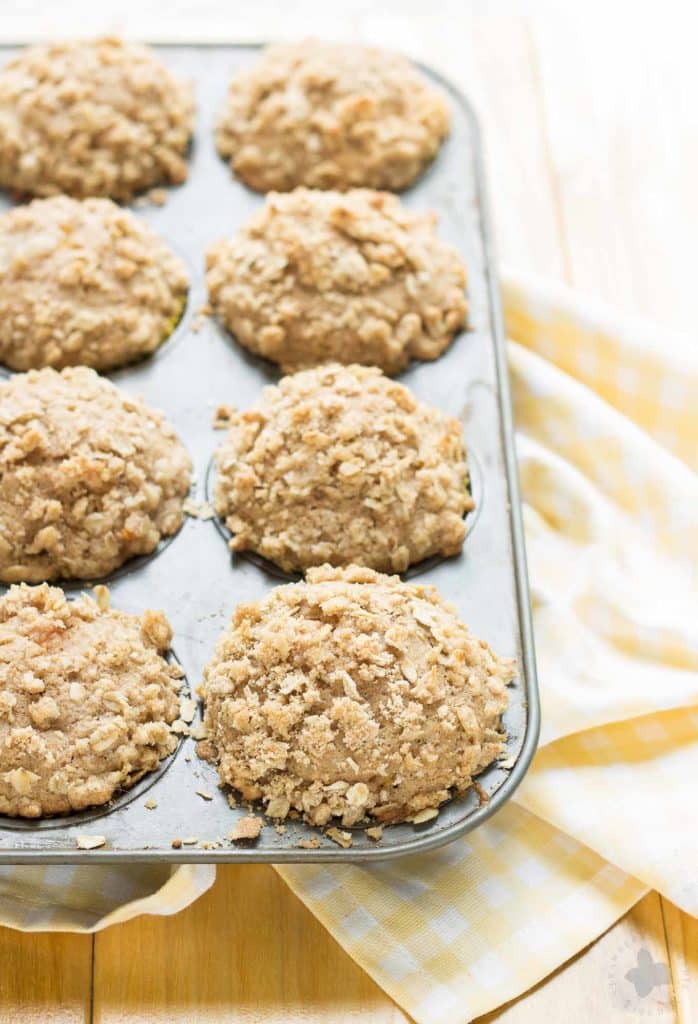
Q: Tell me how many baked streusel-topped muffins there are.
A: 8